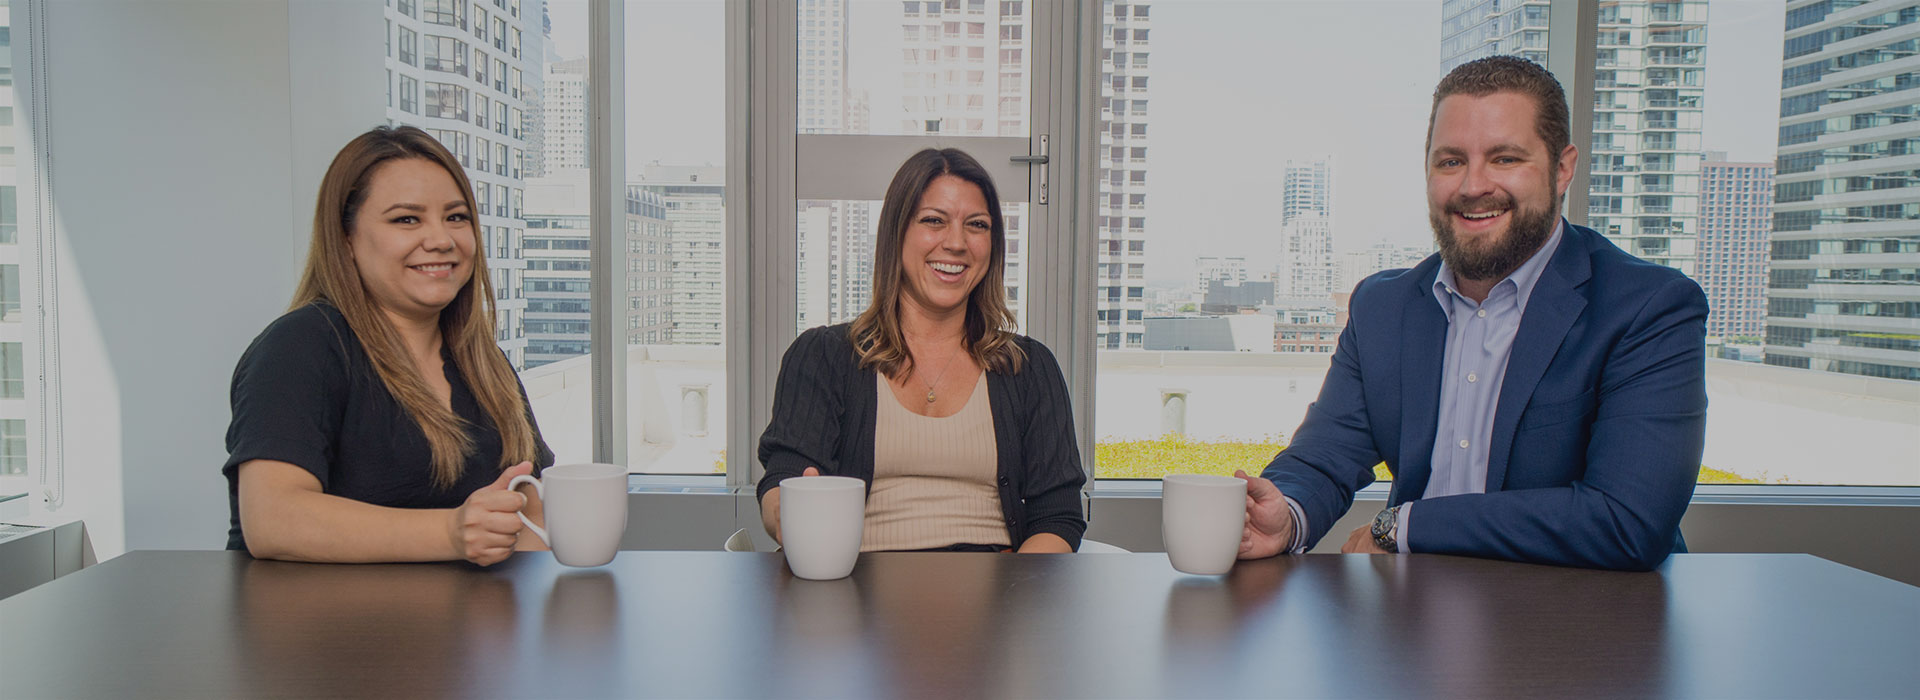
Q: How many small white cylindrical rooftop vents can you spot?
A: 2